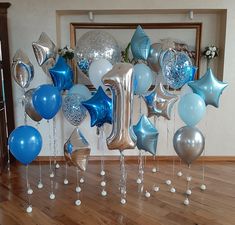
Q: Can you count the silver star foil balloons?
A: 4